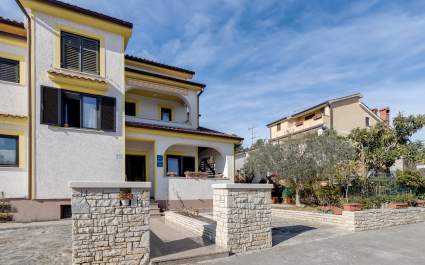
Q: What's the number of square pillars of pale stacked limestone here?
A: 2